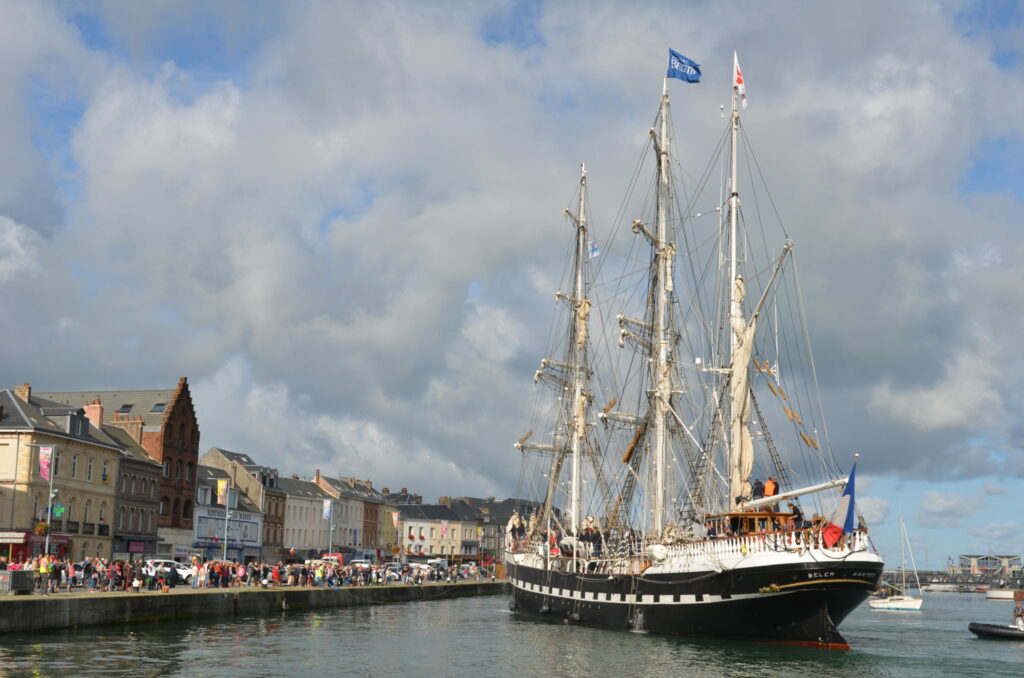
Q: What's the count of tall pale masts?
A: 3